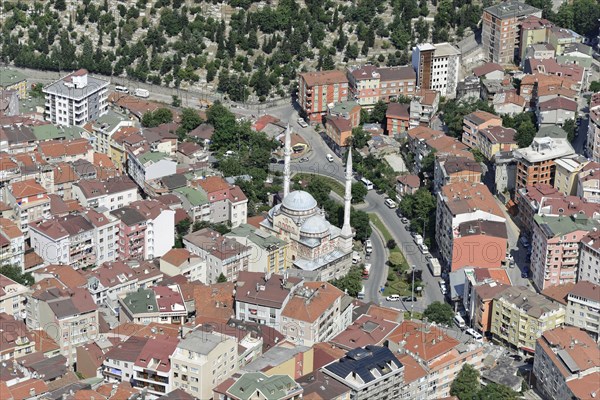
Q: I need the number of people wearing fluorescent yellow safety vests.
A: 0